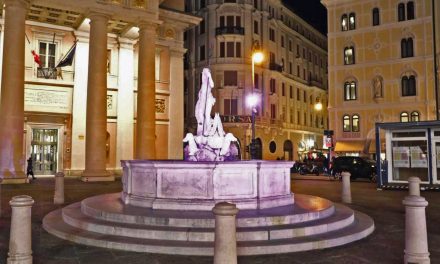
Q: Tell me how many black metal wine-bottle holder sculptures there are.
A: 0